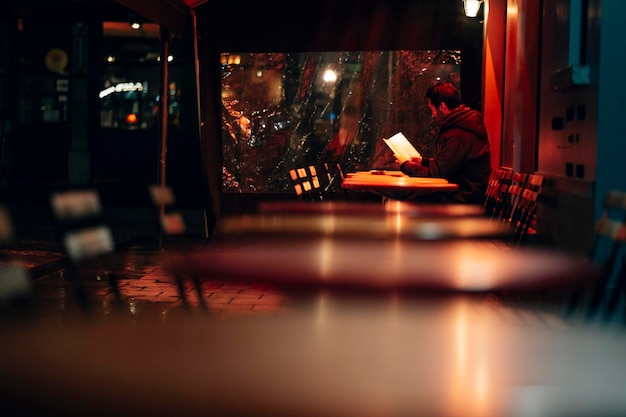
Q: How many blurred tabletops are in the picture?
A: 4